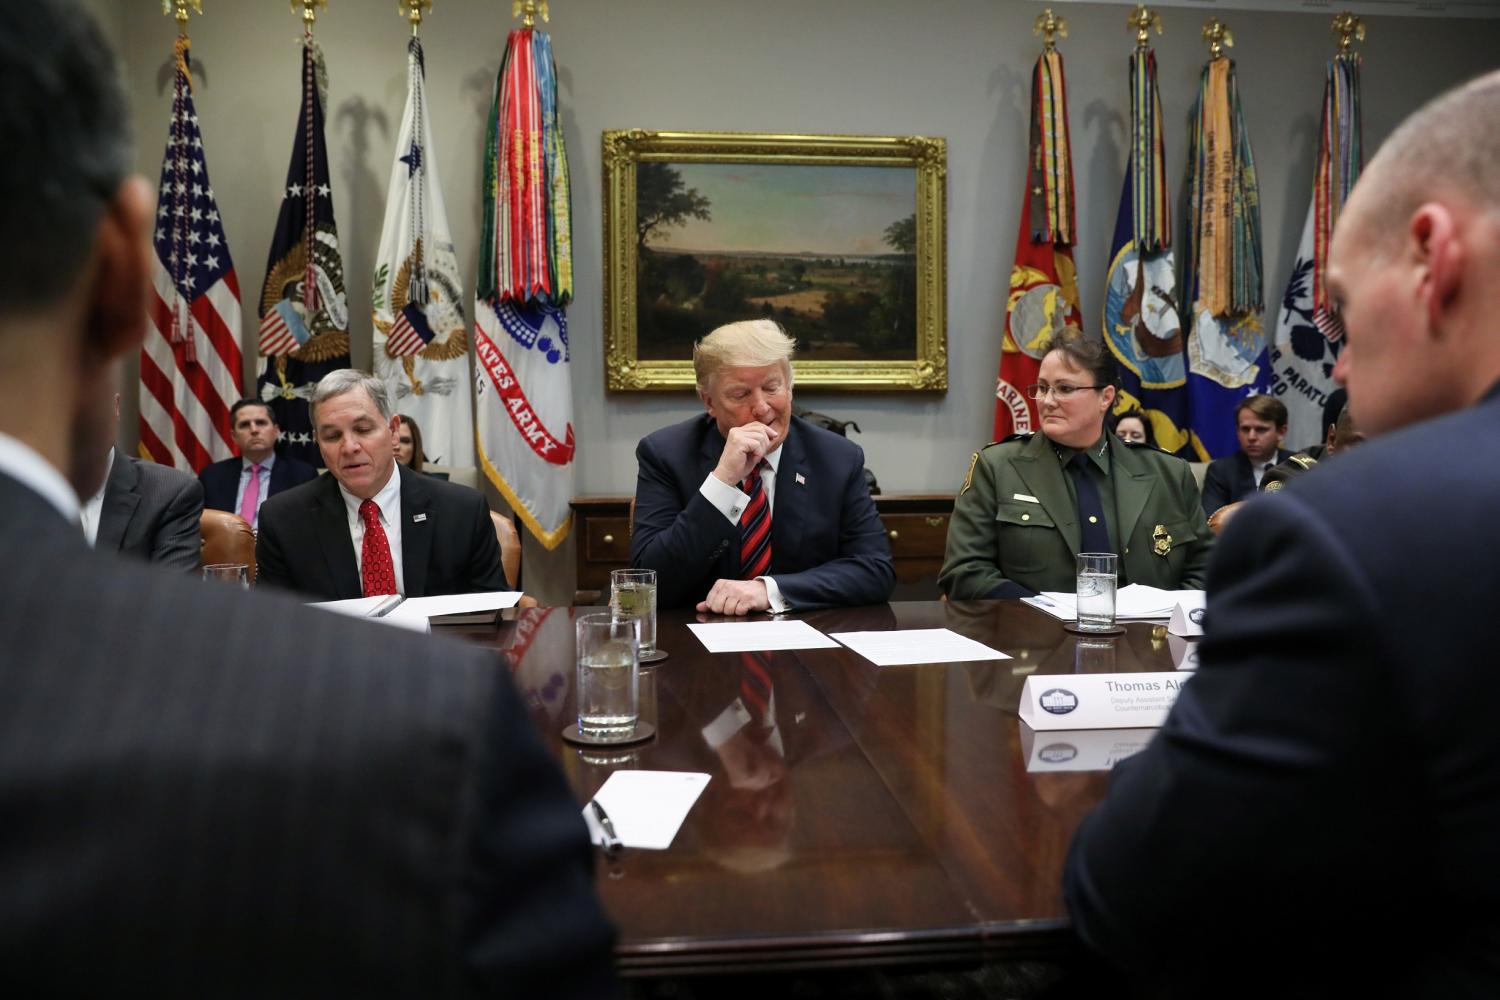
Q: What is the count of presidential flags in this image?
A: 1